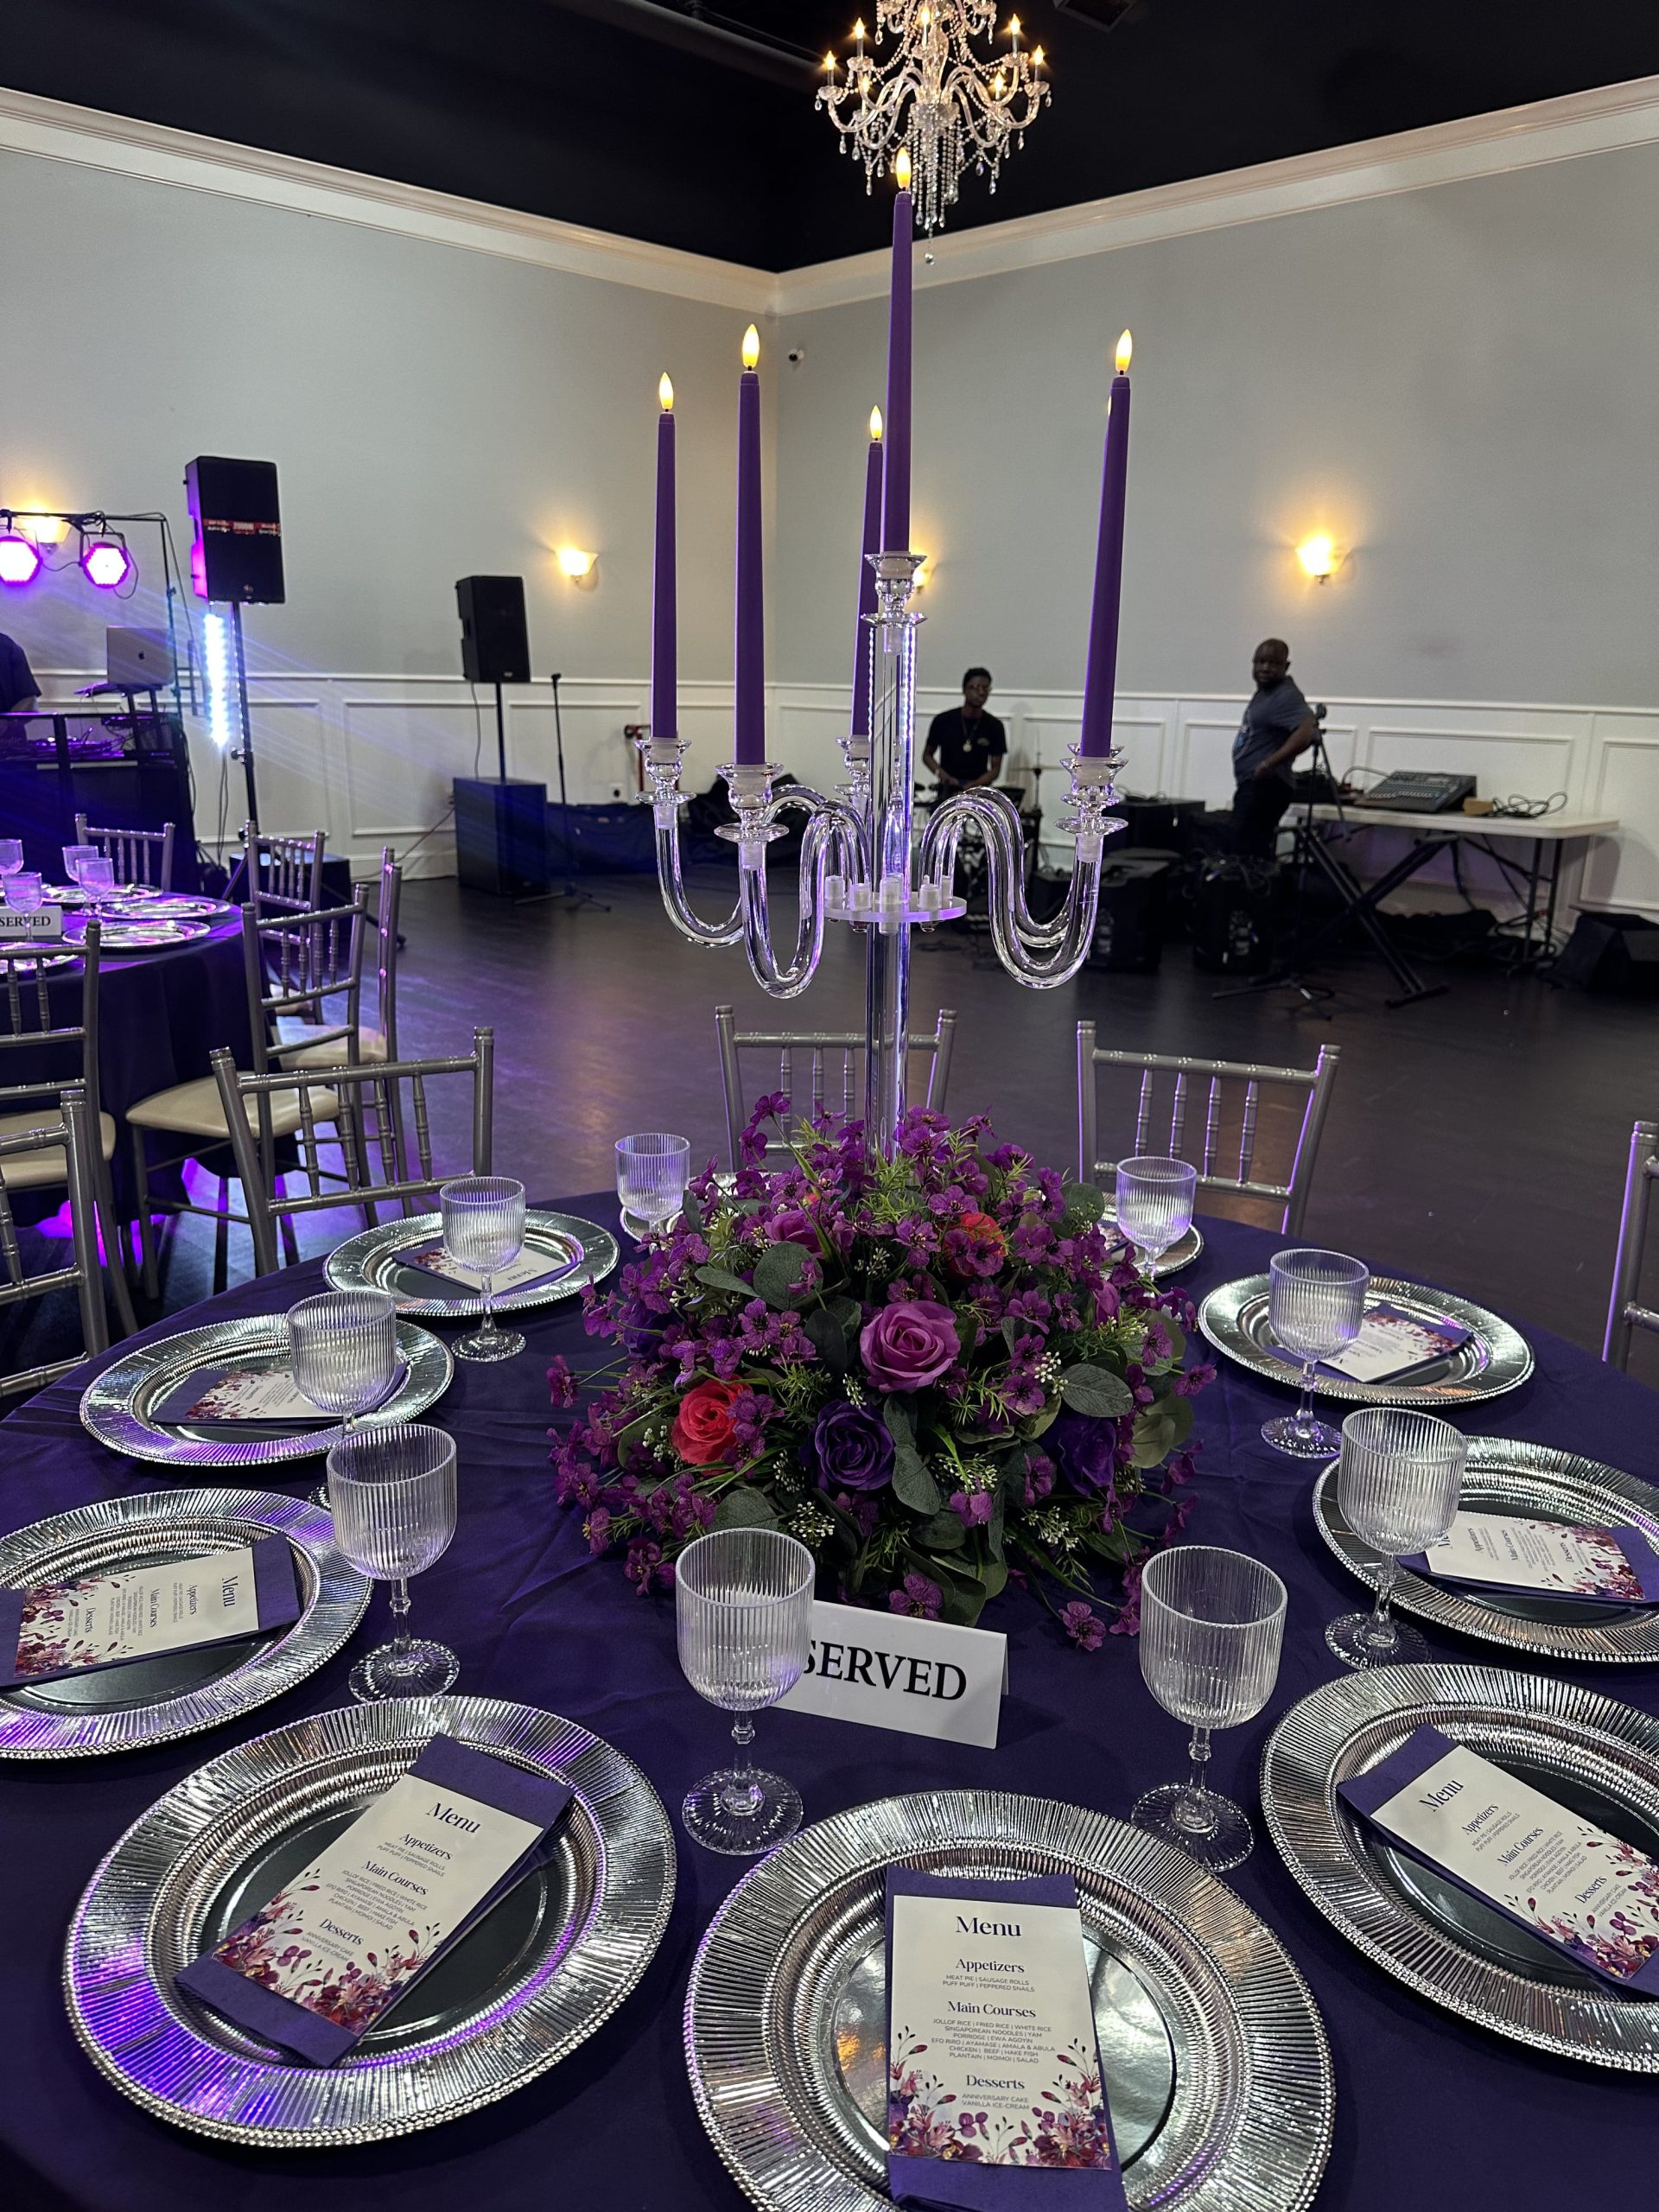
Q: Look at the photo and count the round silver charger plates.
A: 14